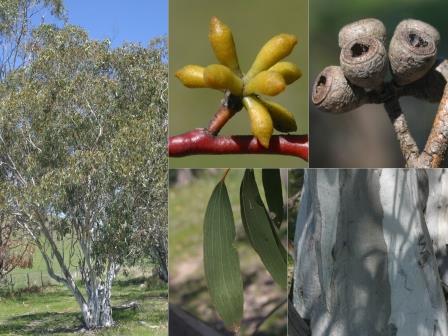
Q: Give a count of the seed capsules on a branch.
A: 4